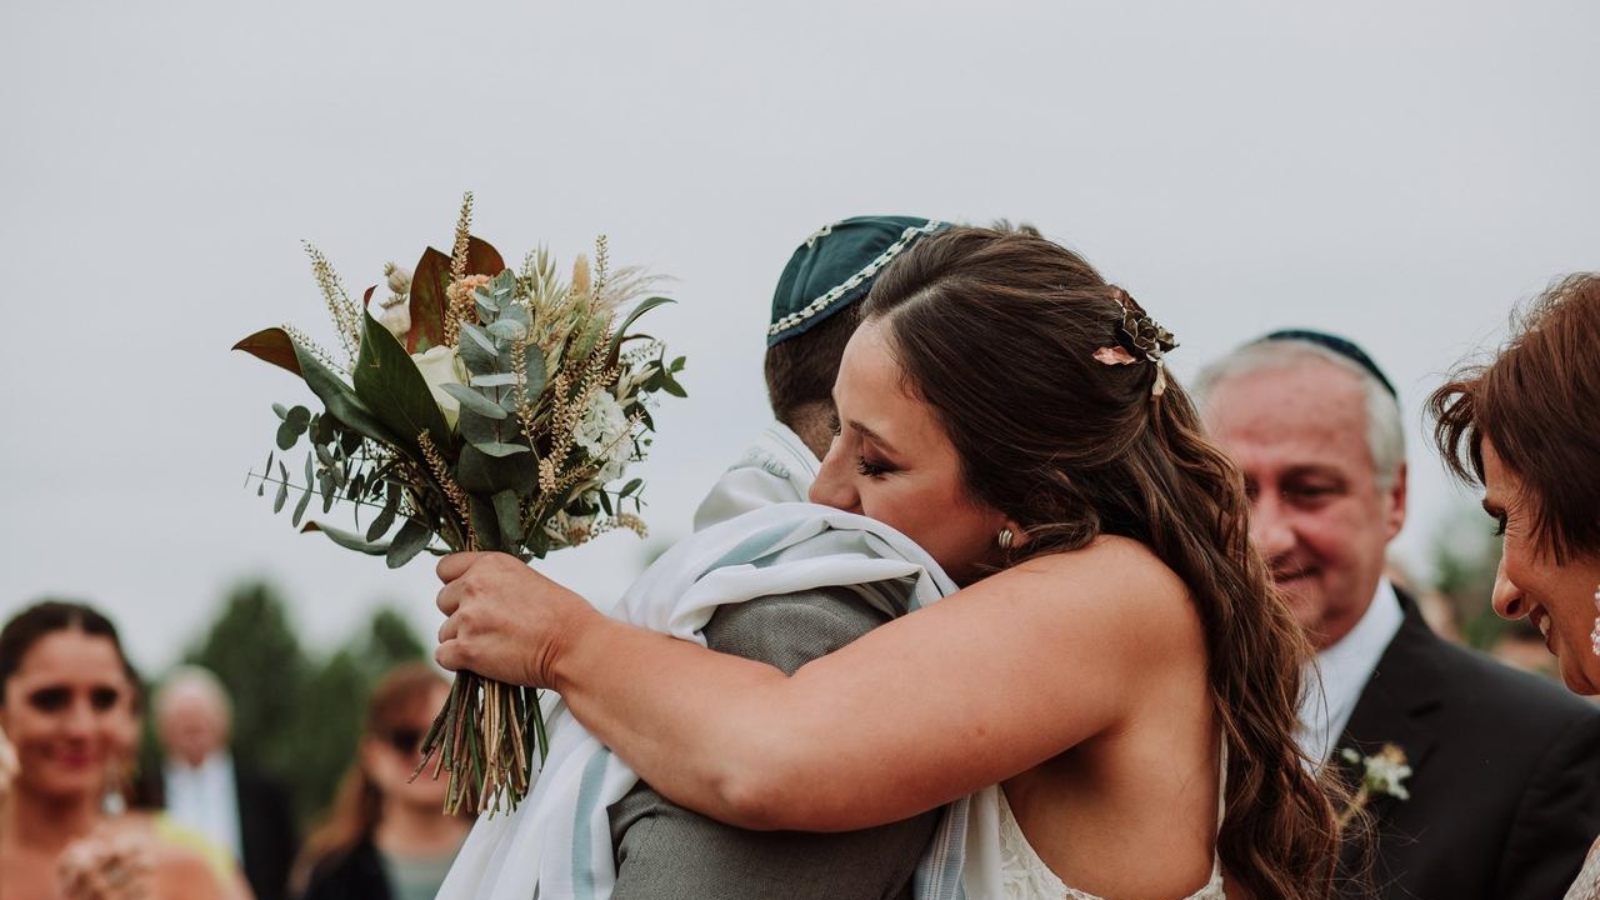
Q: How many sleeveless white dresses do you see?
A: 1